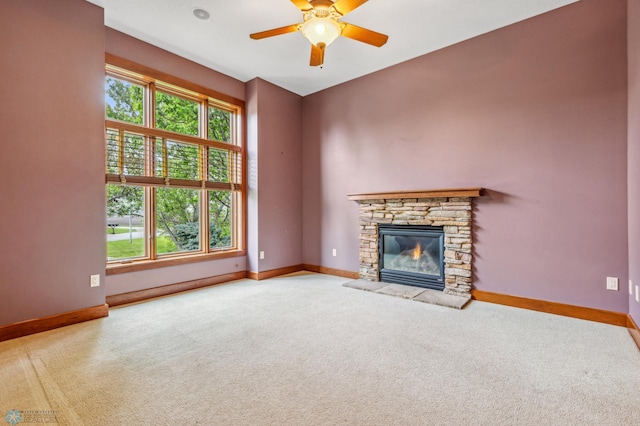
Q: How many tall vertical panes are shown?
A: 3